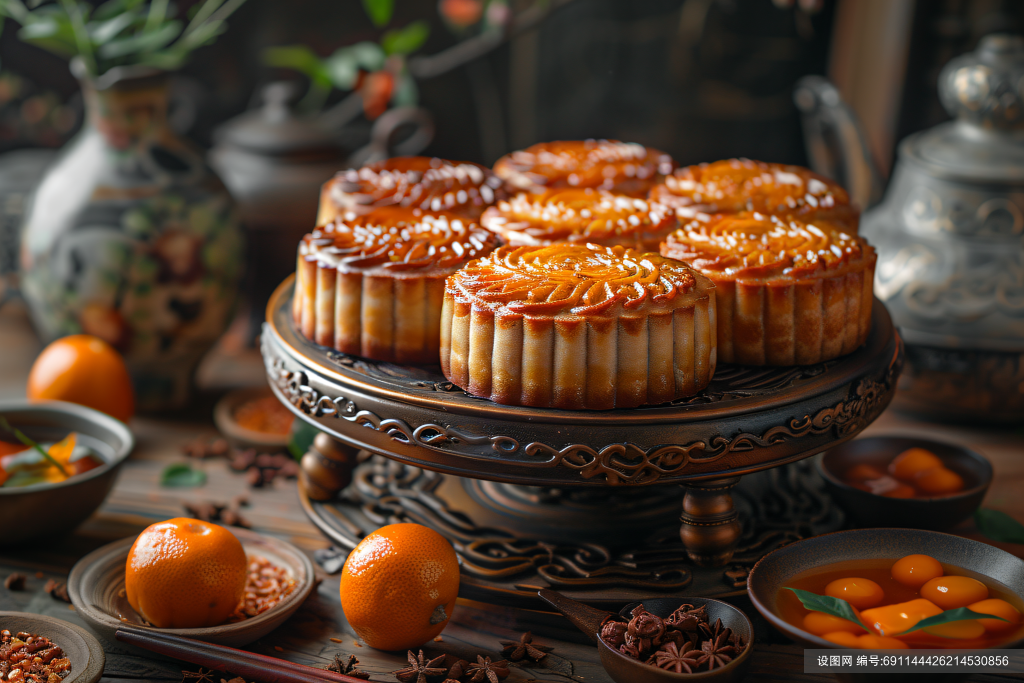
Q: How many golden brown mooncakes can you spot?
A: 7